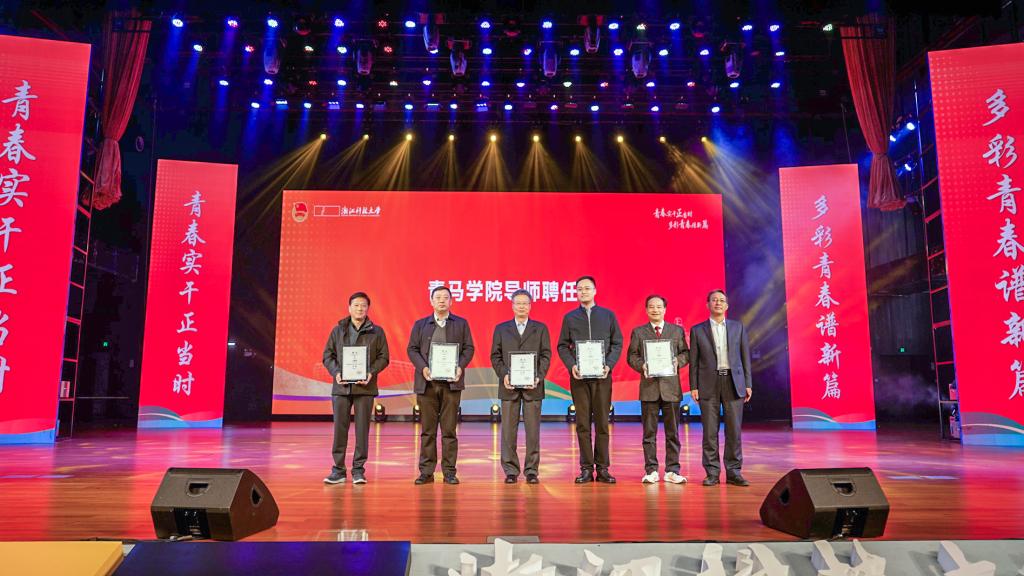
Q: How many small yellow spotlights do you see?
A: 10